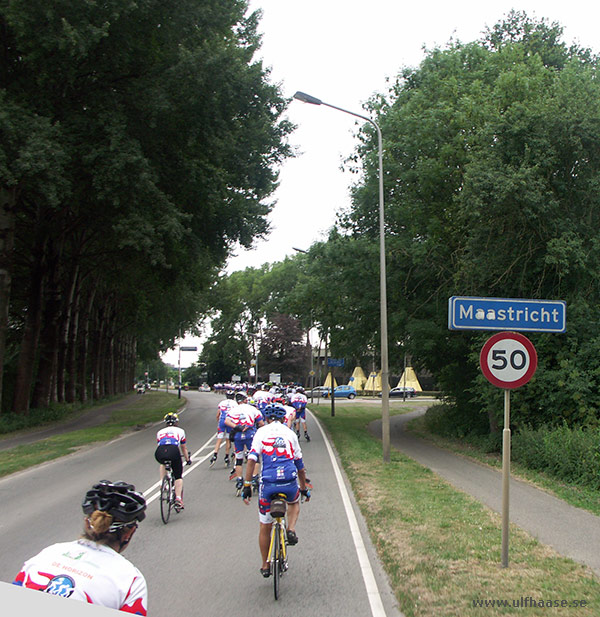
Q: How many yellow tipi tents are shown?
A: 5